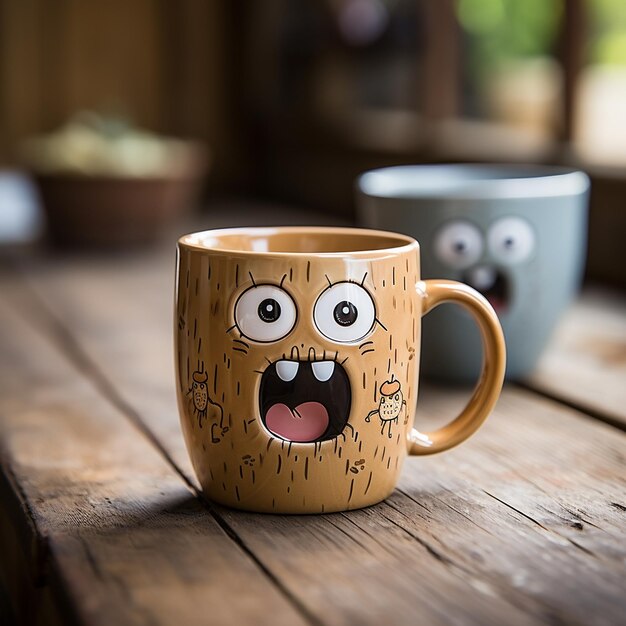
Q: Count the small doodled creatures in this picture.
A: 2